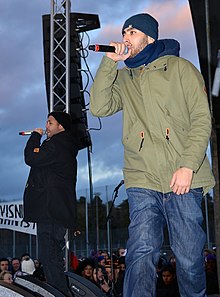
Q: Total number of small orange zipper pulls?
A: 2